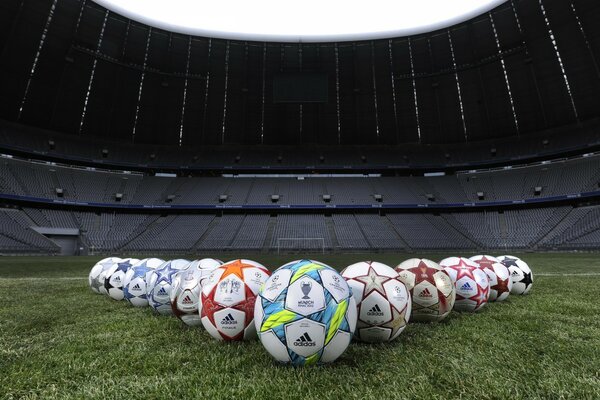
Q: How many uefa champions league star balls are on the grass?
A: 12